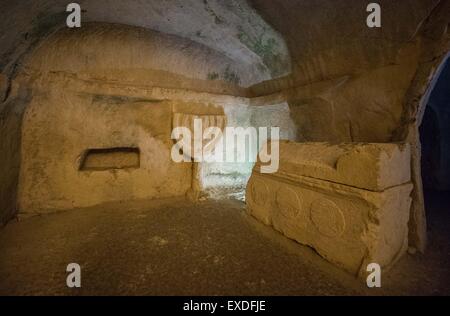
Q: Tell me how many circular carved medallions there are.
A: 3